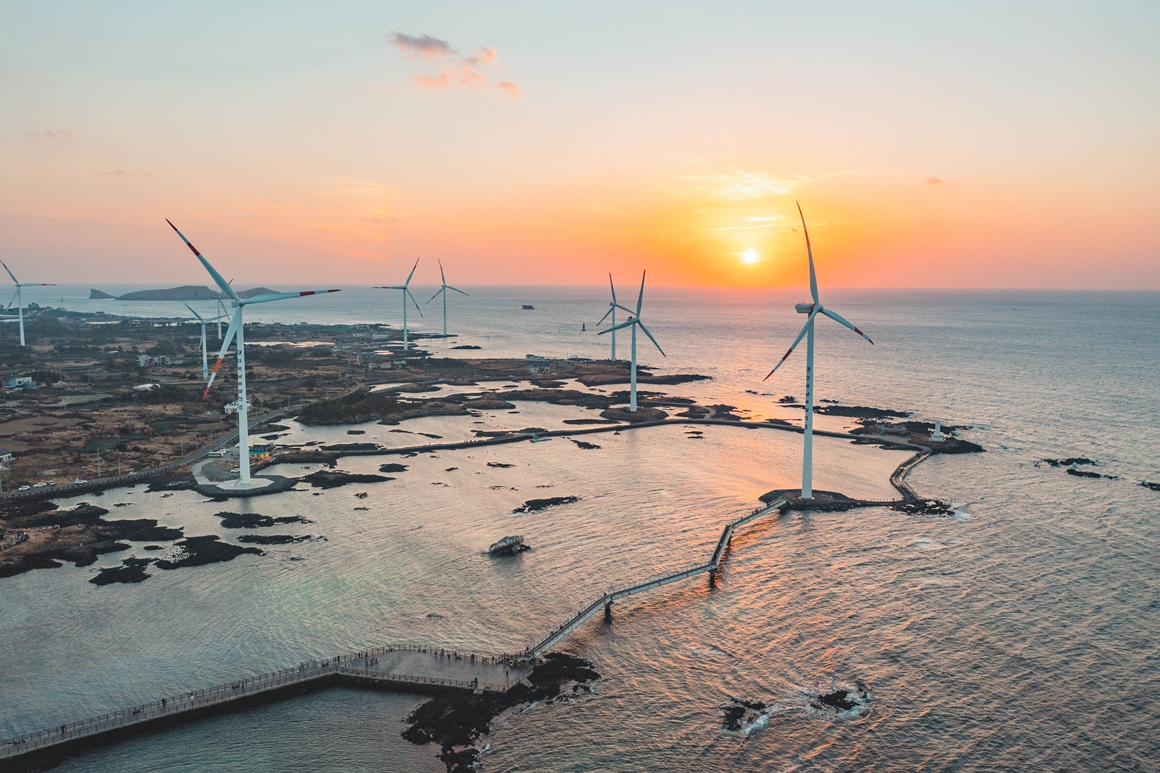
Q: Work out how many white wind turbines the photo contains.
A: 9